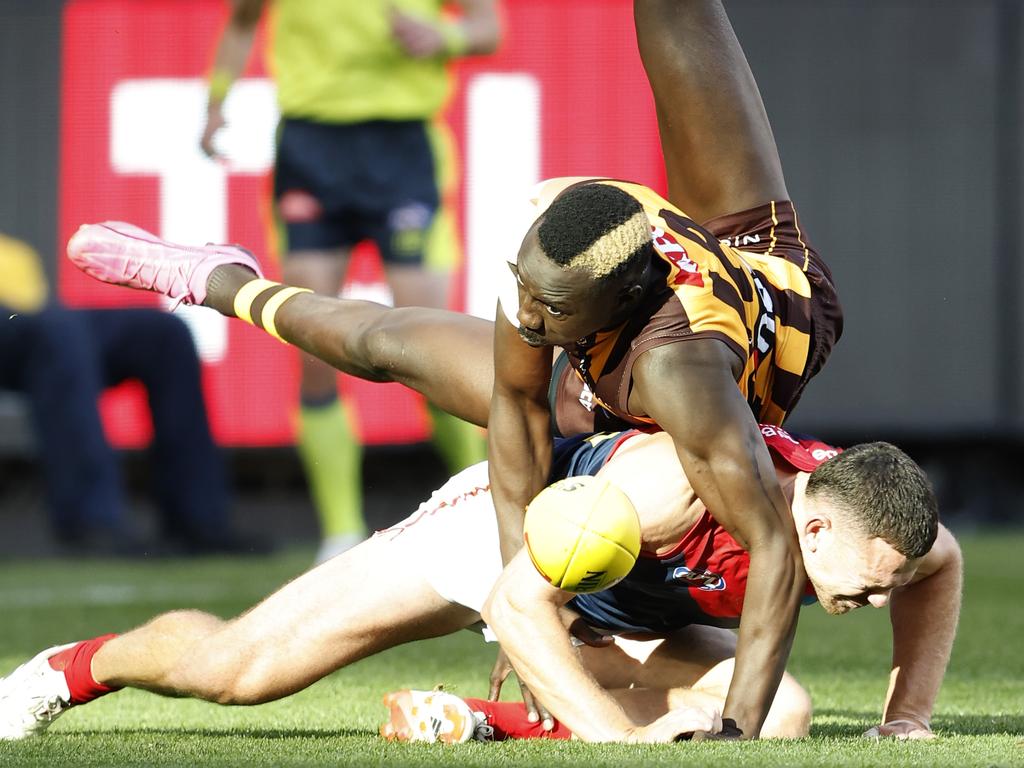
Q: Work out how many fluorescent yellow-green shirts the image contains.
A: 1